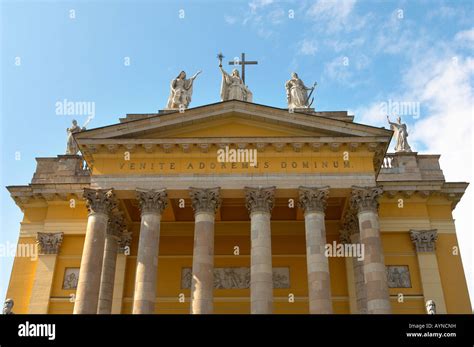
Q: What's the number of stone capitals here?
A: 12